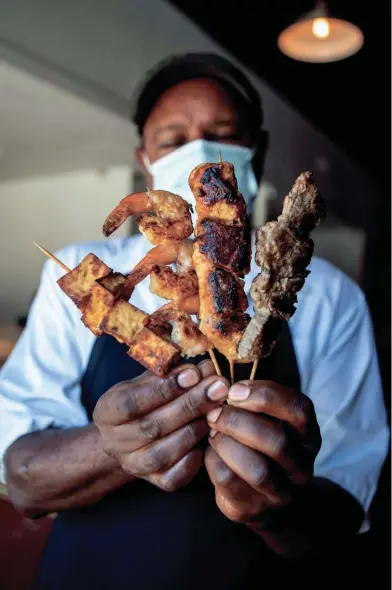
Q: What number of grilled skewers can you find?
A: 4